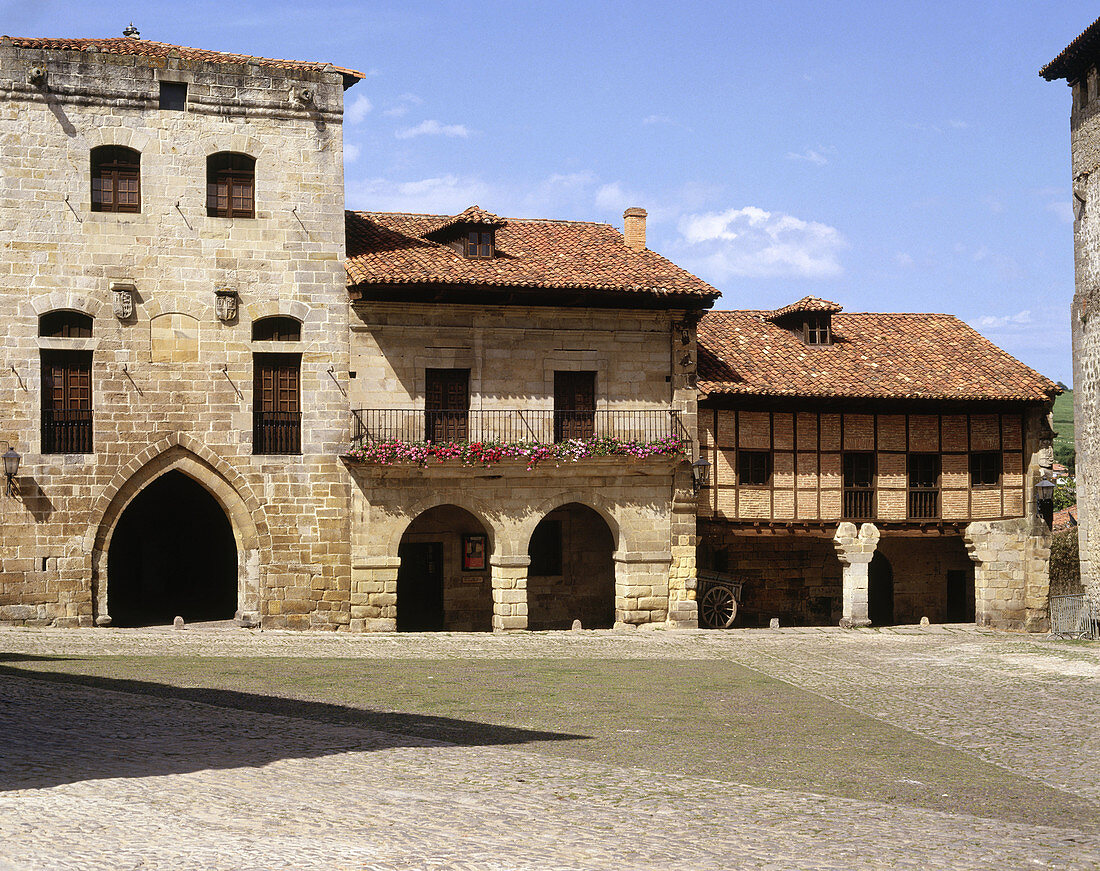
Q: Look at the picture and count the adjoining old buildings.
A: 3